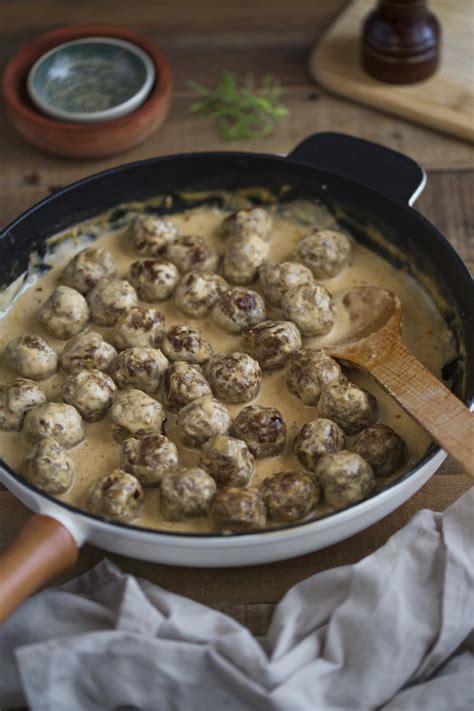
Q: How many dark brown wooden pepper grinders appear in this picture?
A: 1